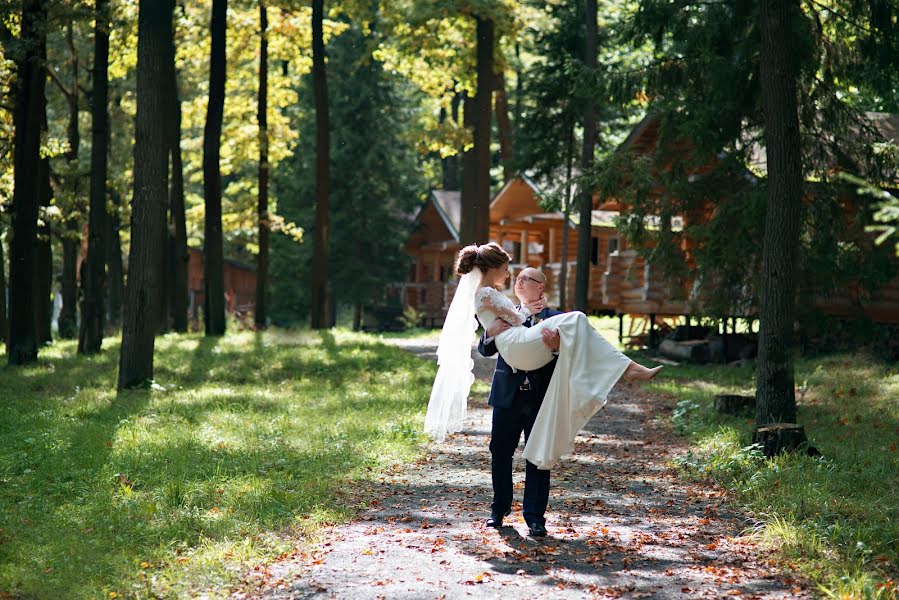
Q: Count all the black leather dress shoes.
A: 2